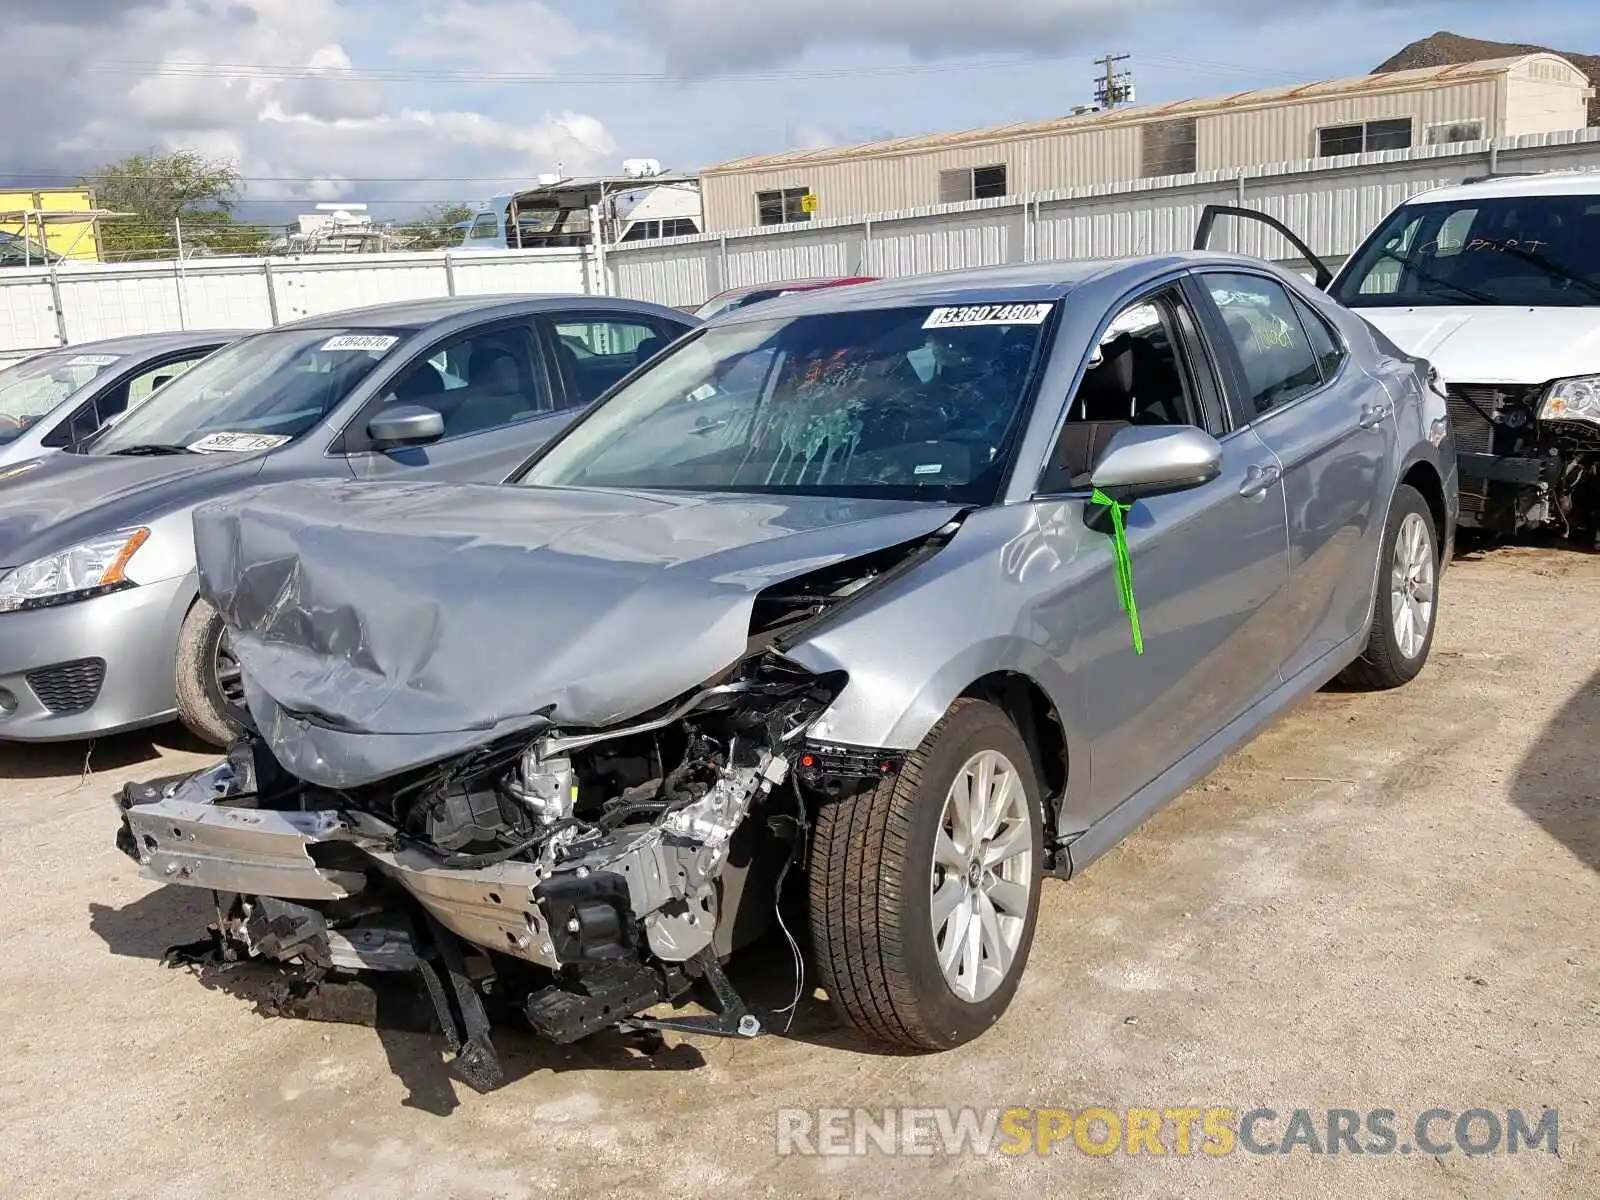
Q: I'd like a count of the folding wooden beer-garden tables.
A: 0